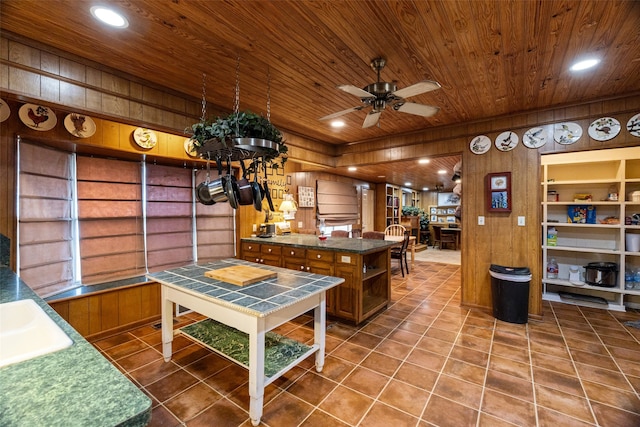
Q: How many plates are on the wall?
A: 11